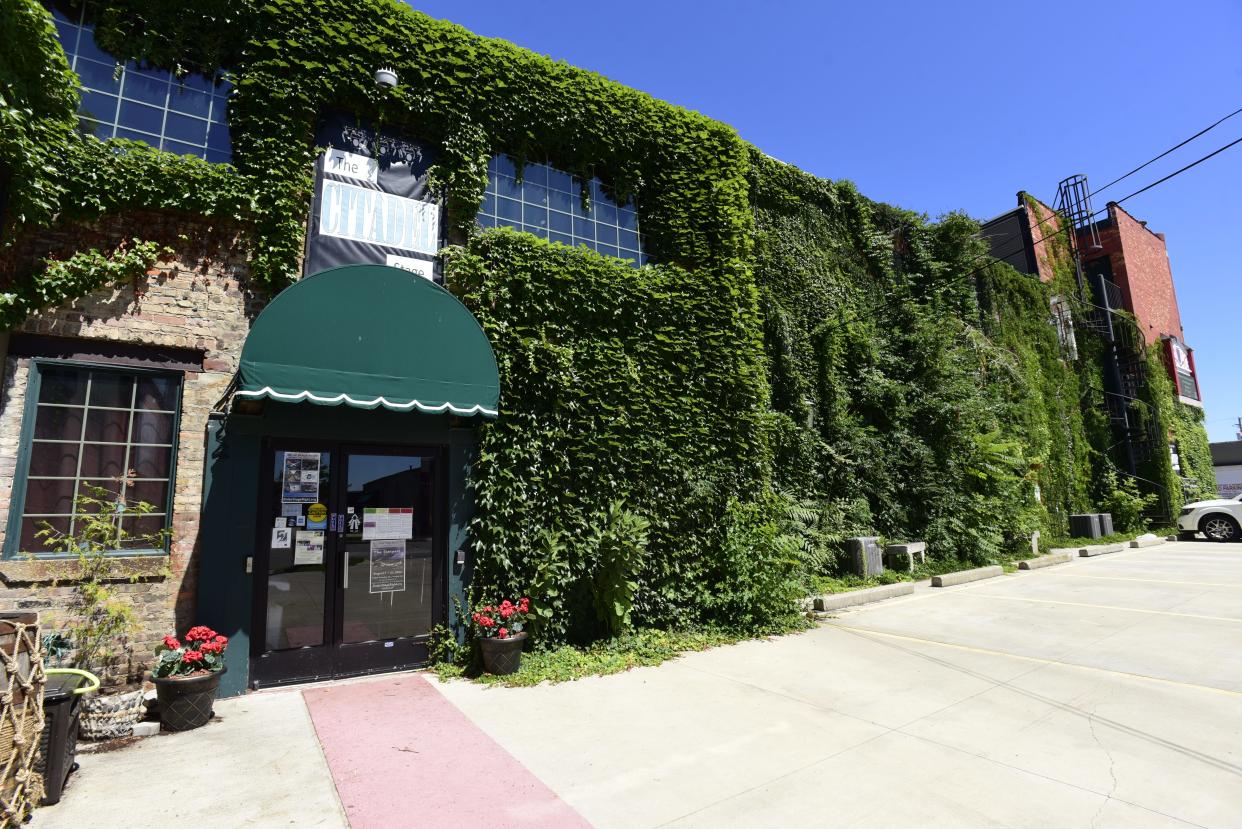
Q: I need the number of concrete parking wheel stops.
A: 6